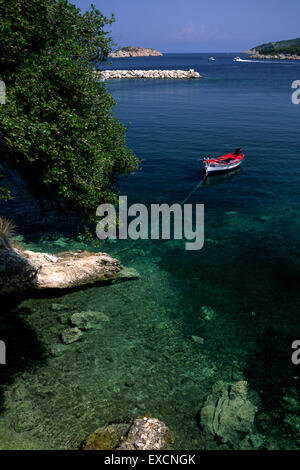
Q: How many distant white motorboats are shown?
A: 2